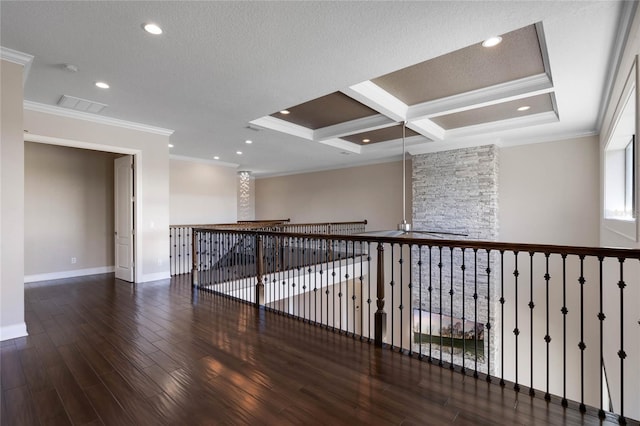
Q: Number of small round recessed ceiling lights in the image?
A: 10